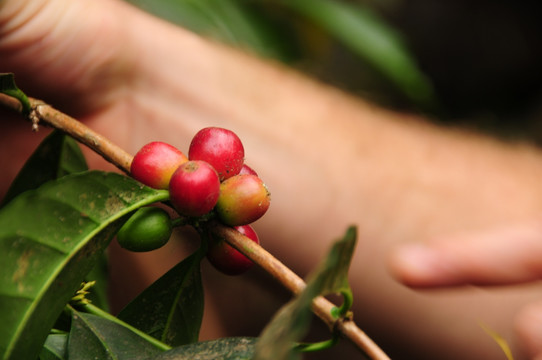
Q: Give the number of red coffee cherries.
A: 6